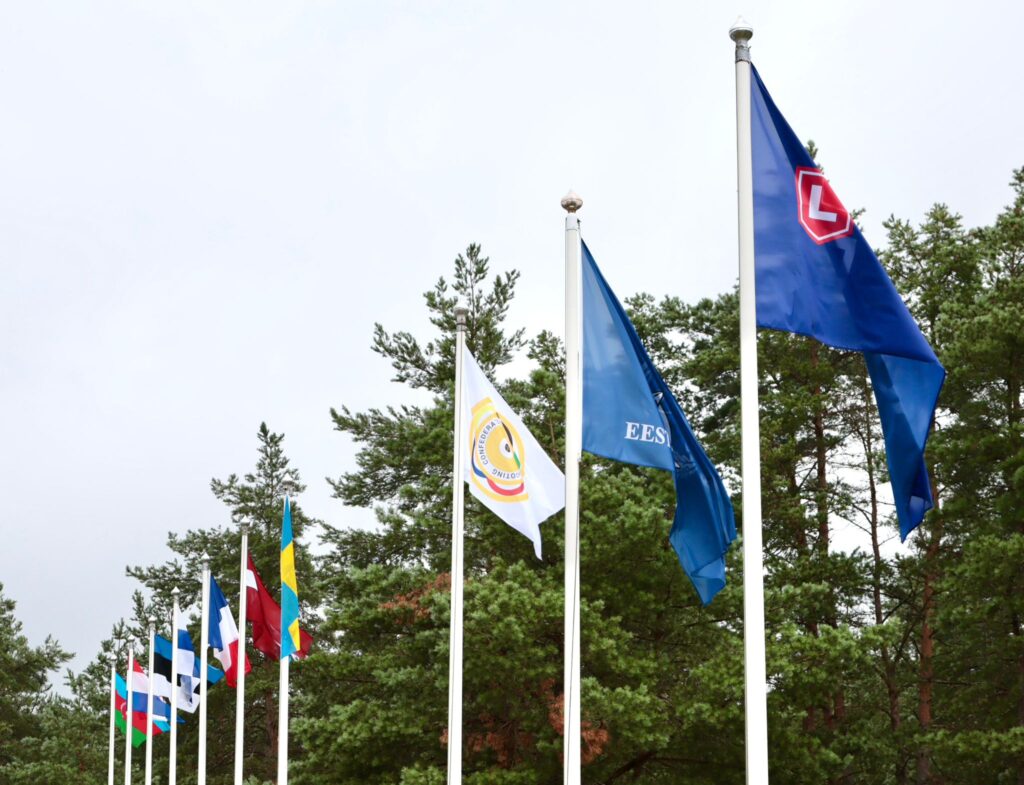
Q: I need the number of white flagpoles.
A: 10